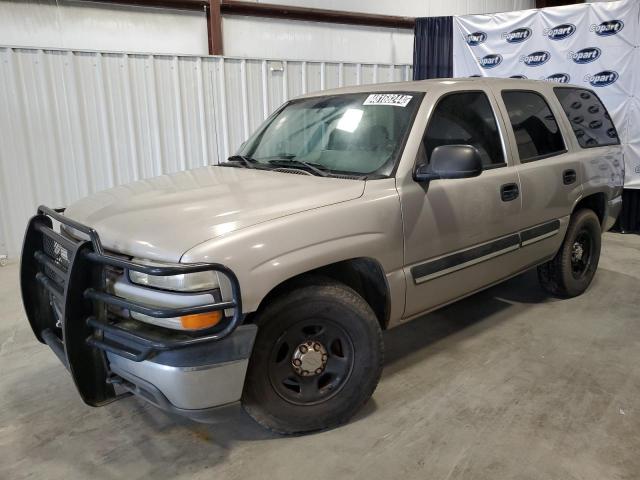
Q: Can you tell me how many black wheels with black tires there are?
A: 2